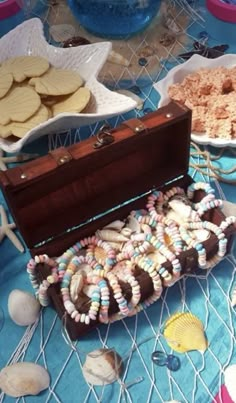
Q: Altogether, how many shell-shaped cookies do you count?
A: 6